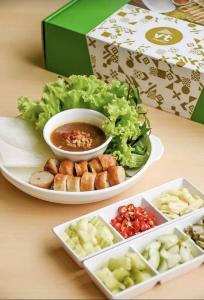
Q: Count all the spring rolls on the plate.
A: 11